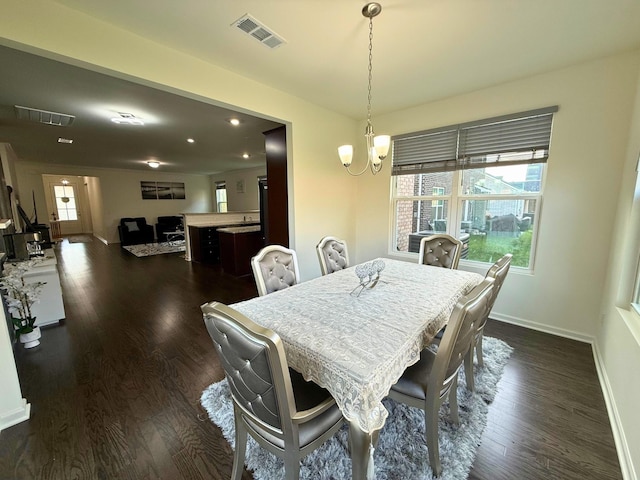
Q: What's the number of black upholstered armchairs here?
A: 2